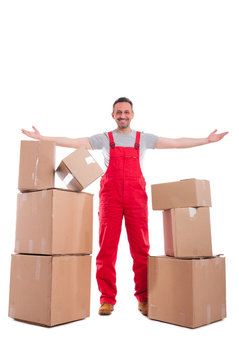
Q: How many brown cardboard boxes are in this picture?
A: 7